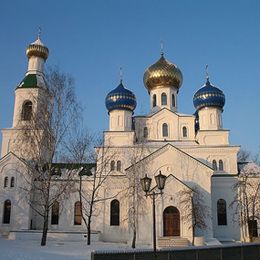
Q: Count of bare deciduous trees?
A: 5